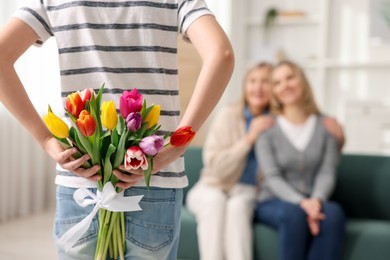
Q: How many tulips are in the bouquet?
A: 11